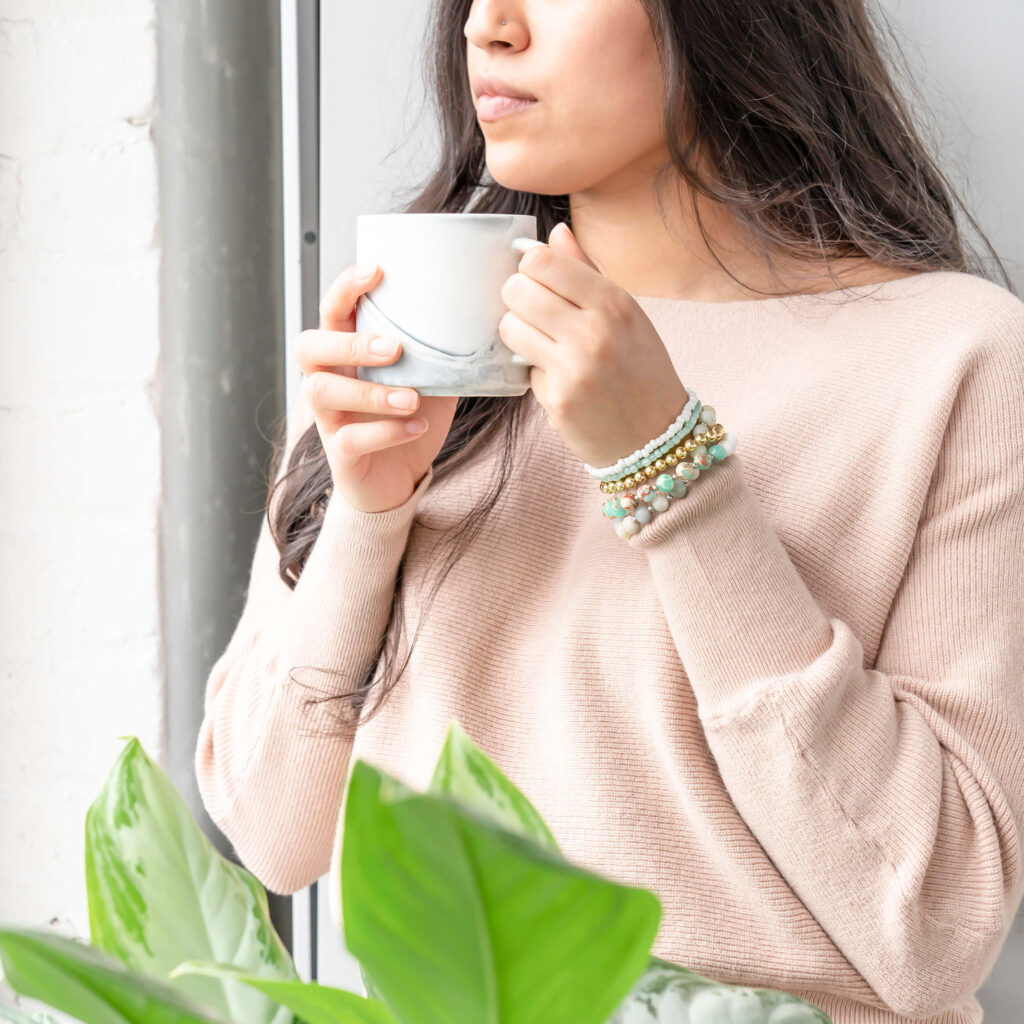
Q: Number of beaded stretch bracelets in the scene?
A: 5